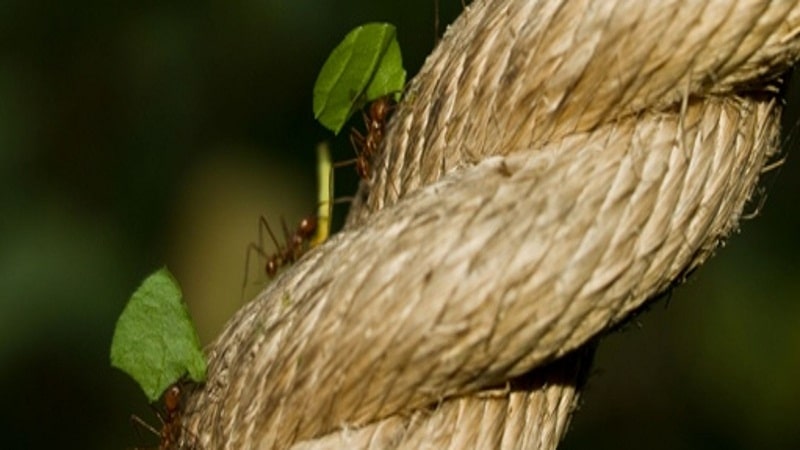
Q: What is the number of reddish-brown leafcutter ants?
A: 3